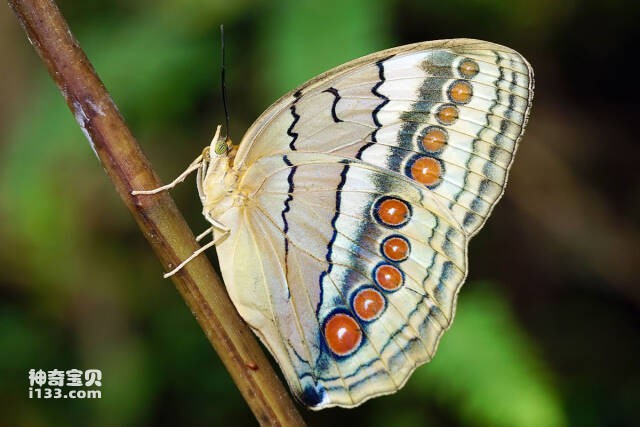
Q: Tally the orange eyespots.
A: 10